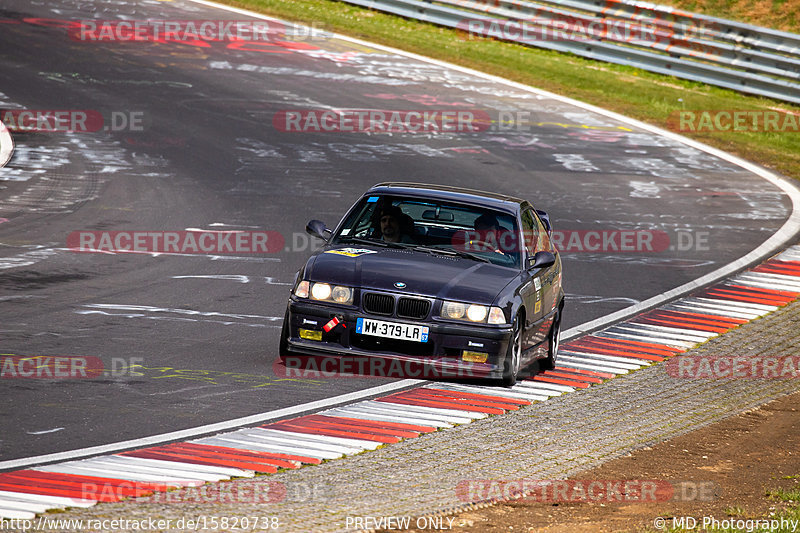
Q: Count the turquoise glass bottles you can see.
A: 0